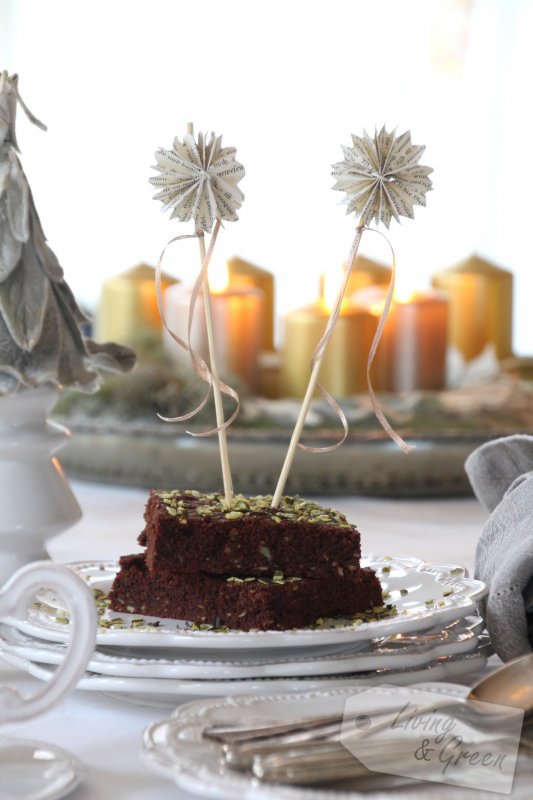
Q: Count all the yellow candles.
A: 5